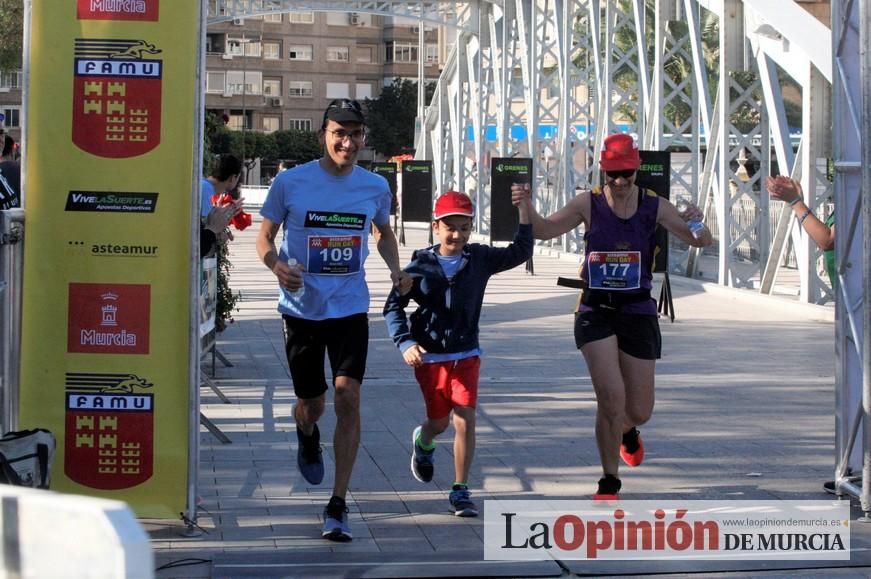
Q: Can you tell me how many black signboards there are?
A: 4